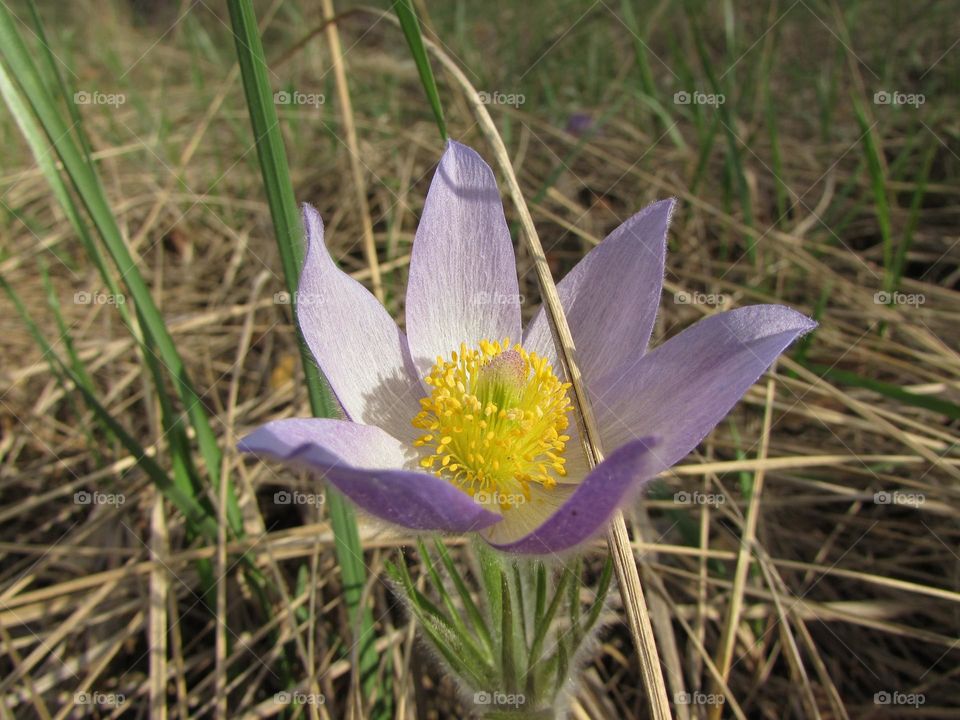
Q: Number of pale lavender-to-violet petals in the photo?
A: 6